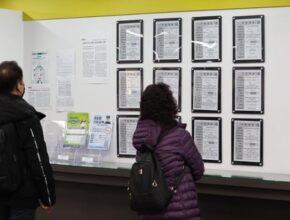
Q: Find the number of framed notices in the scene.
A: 12